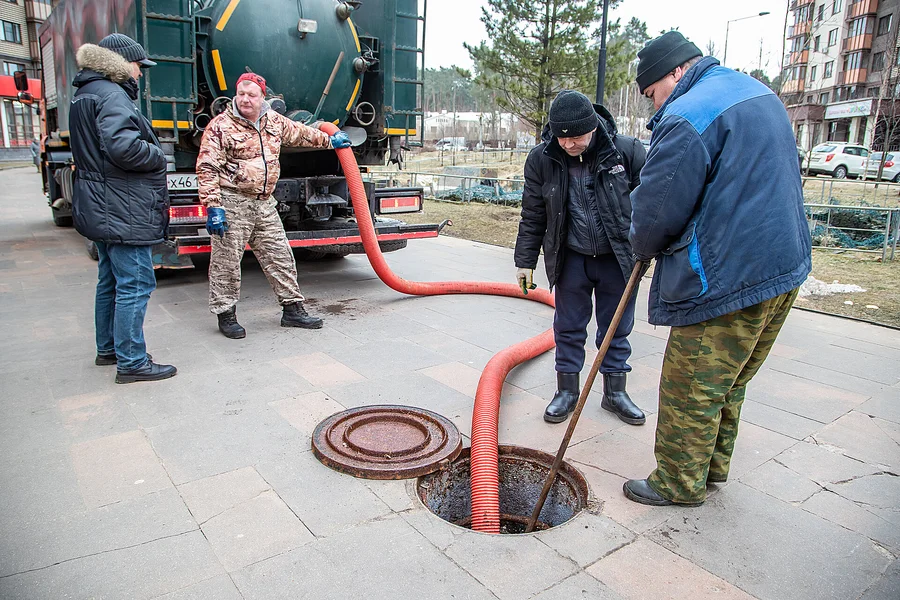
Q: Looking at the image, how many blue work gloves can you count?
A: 2